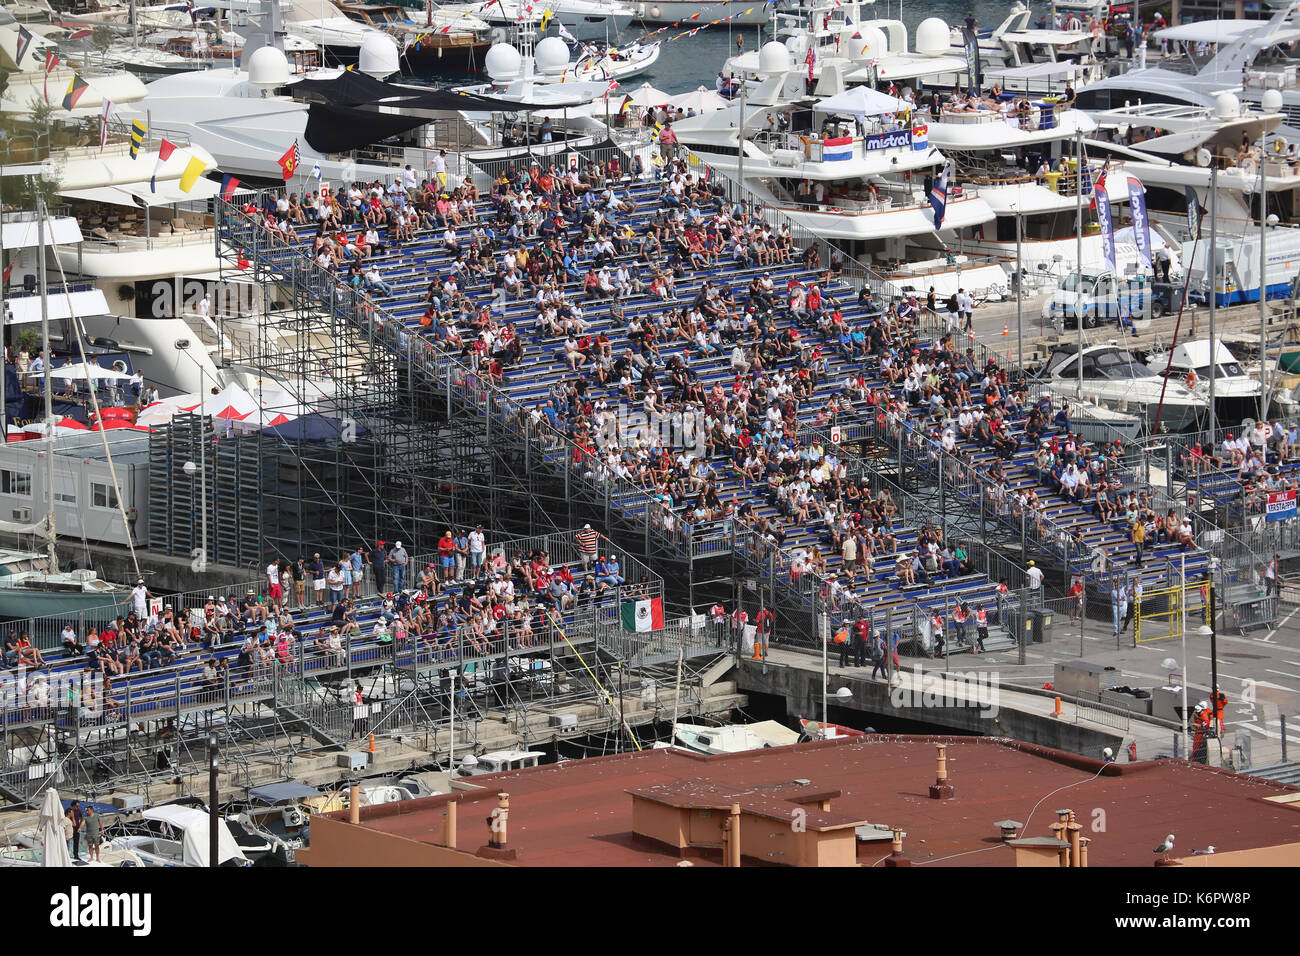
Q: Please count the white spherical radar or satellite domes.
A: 9